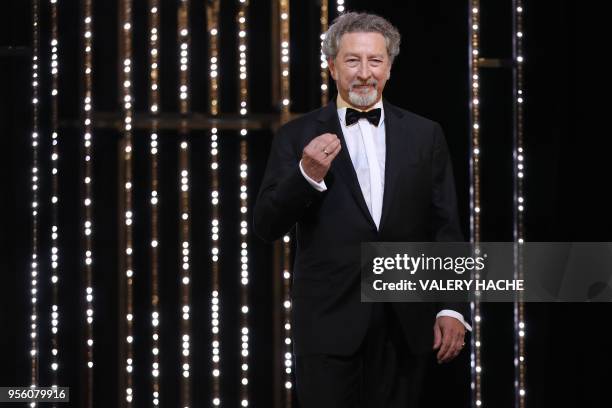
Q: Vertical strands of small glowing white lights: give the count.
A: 13